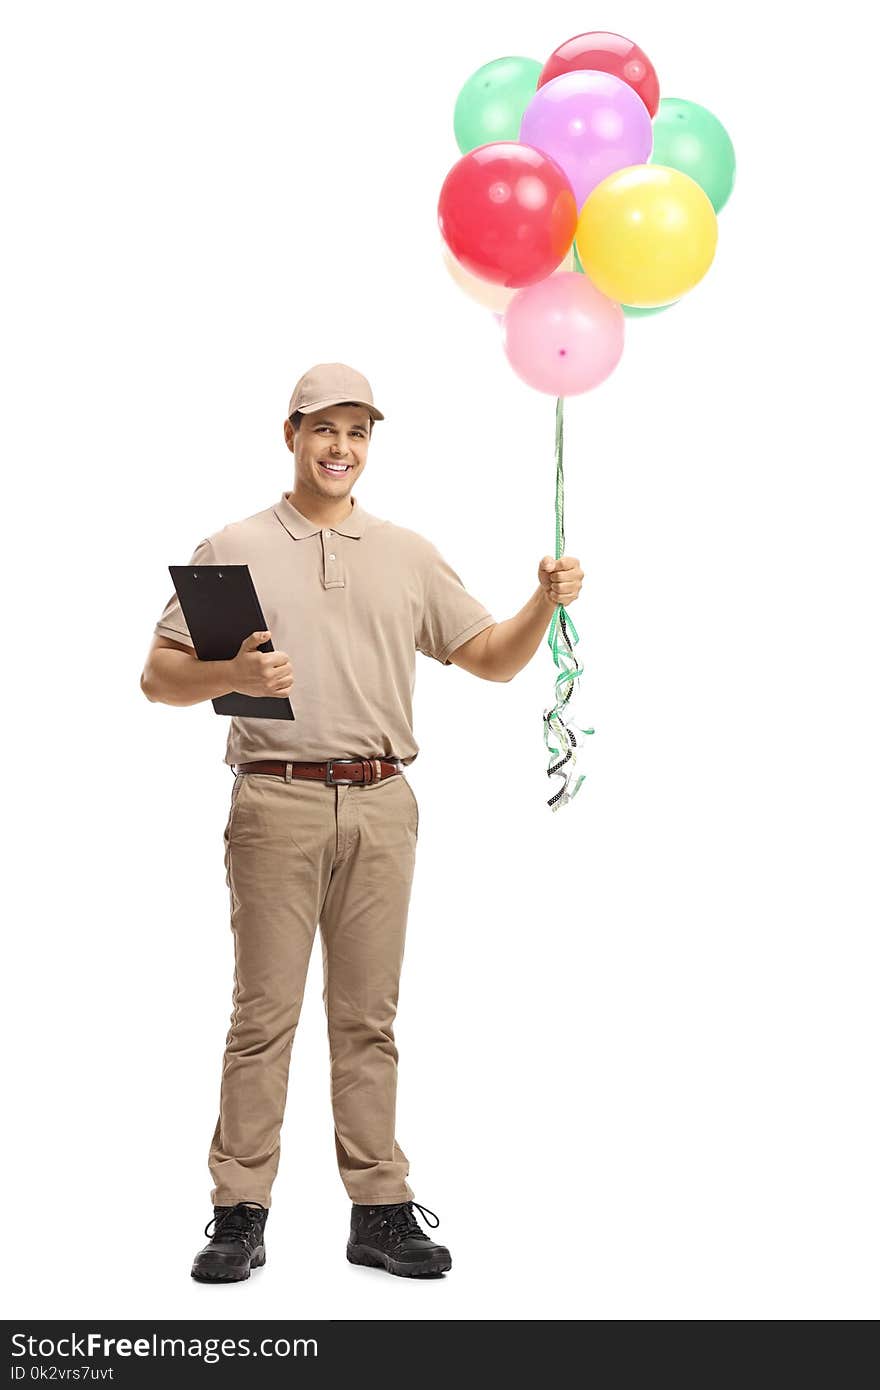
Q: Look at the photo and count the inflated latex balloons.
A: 9